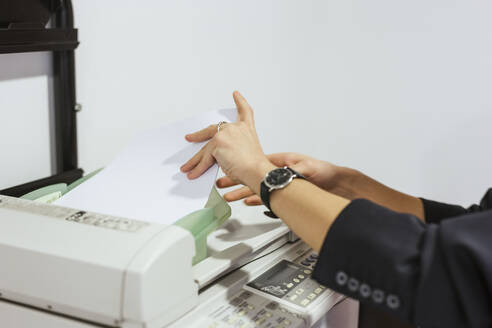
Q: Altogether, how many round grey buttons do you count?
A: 5